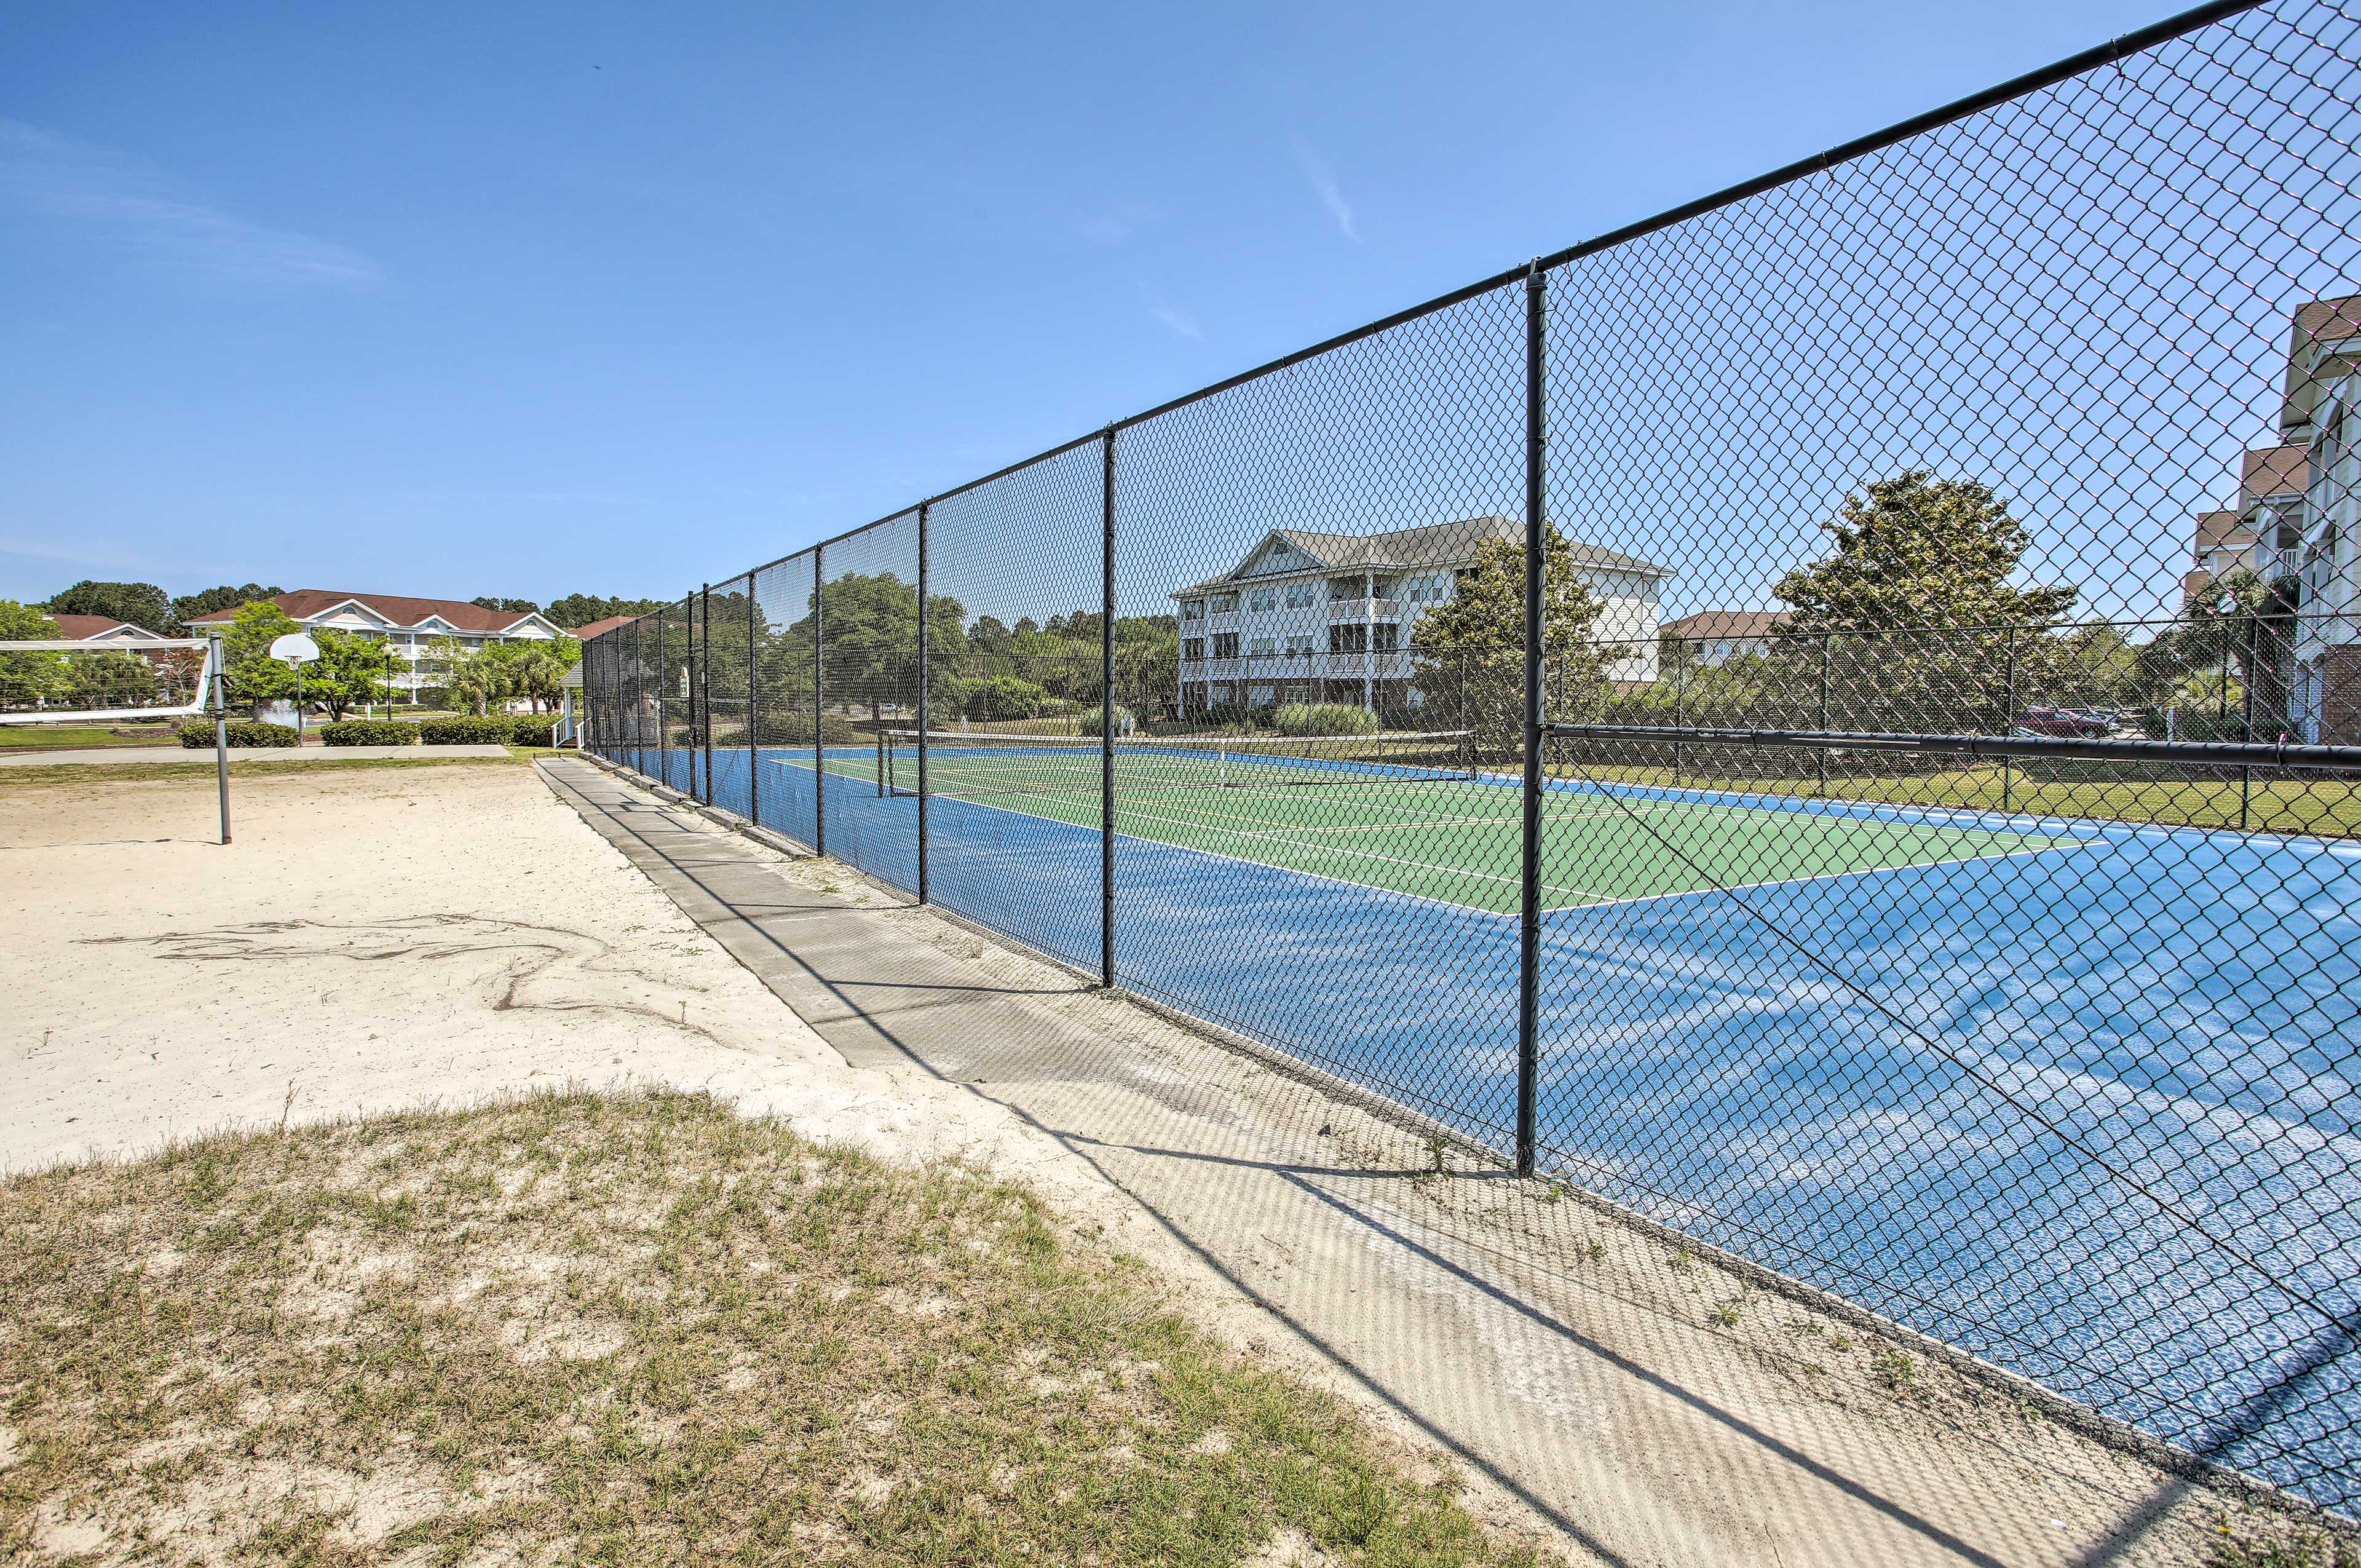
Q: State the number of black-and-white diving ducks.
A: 0